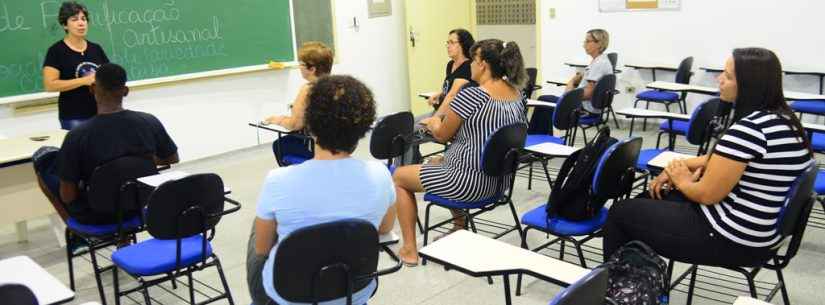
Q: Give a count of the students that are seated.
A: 7